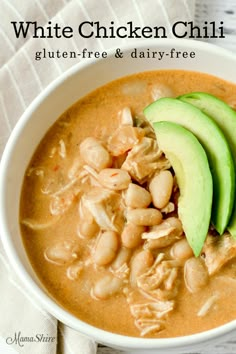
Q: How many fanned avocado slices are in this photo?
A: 3